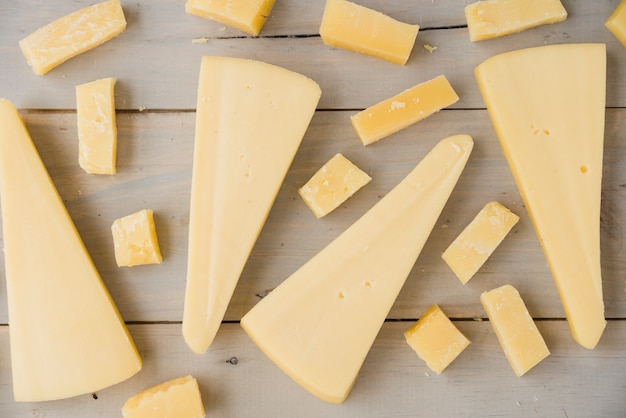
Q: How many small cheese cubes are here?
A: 13